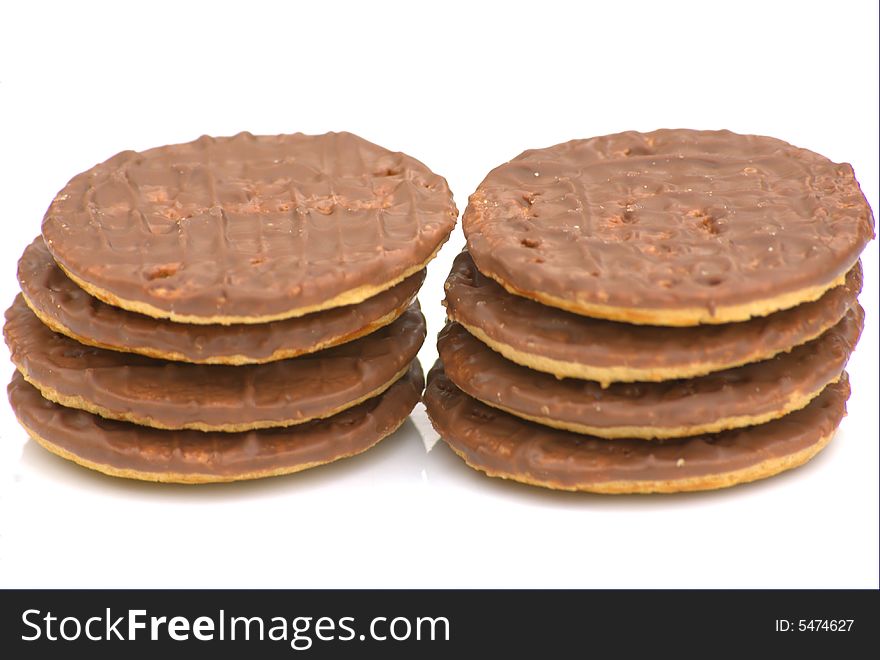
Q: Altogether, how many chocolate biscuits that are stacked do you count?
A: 8